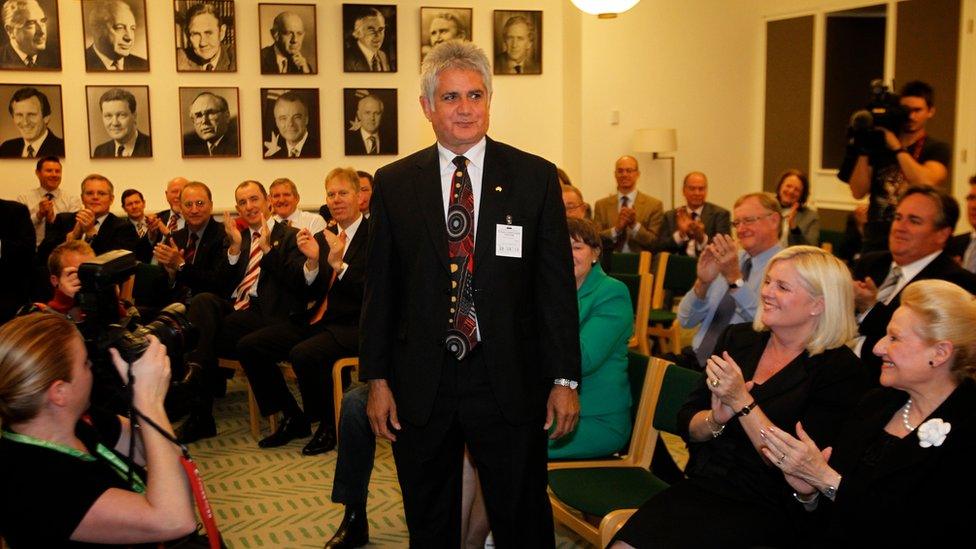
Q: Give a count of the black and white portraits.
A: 12